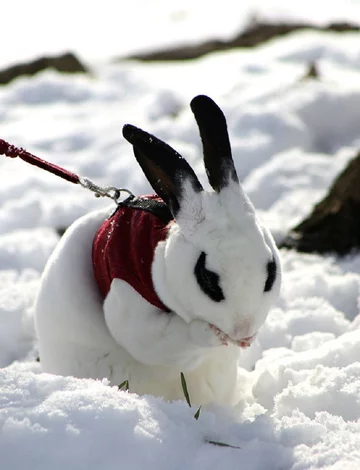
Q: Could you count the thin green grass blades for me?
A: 4